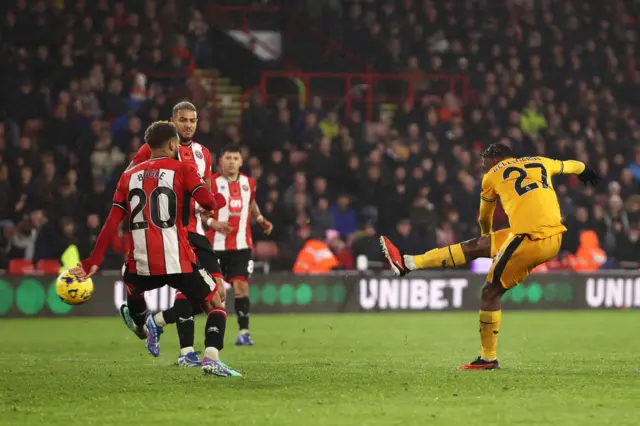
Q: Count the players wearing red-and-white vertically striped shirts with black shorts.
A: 3